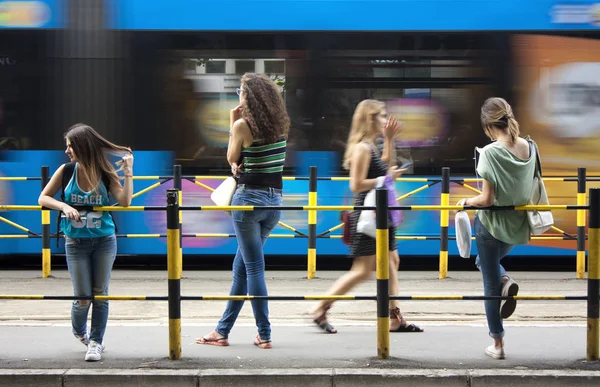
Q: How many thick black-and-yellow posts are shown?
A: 8